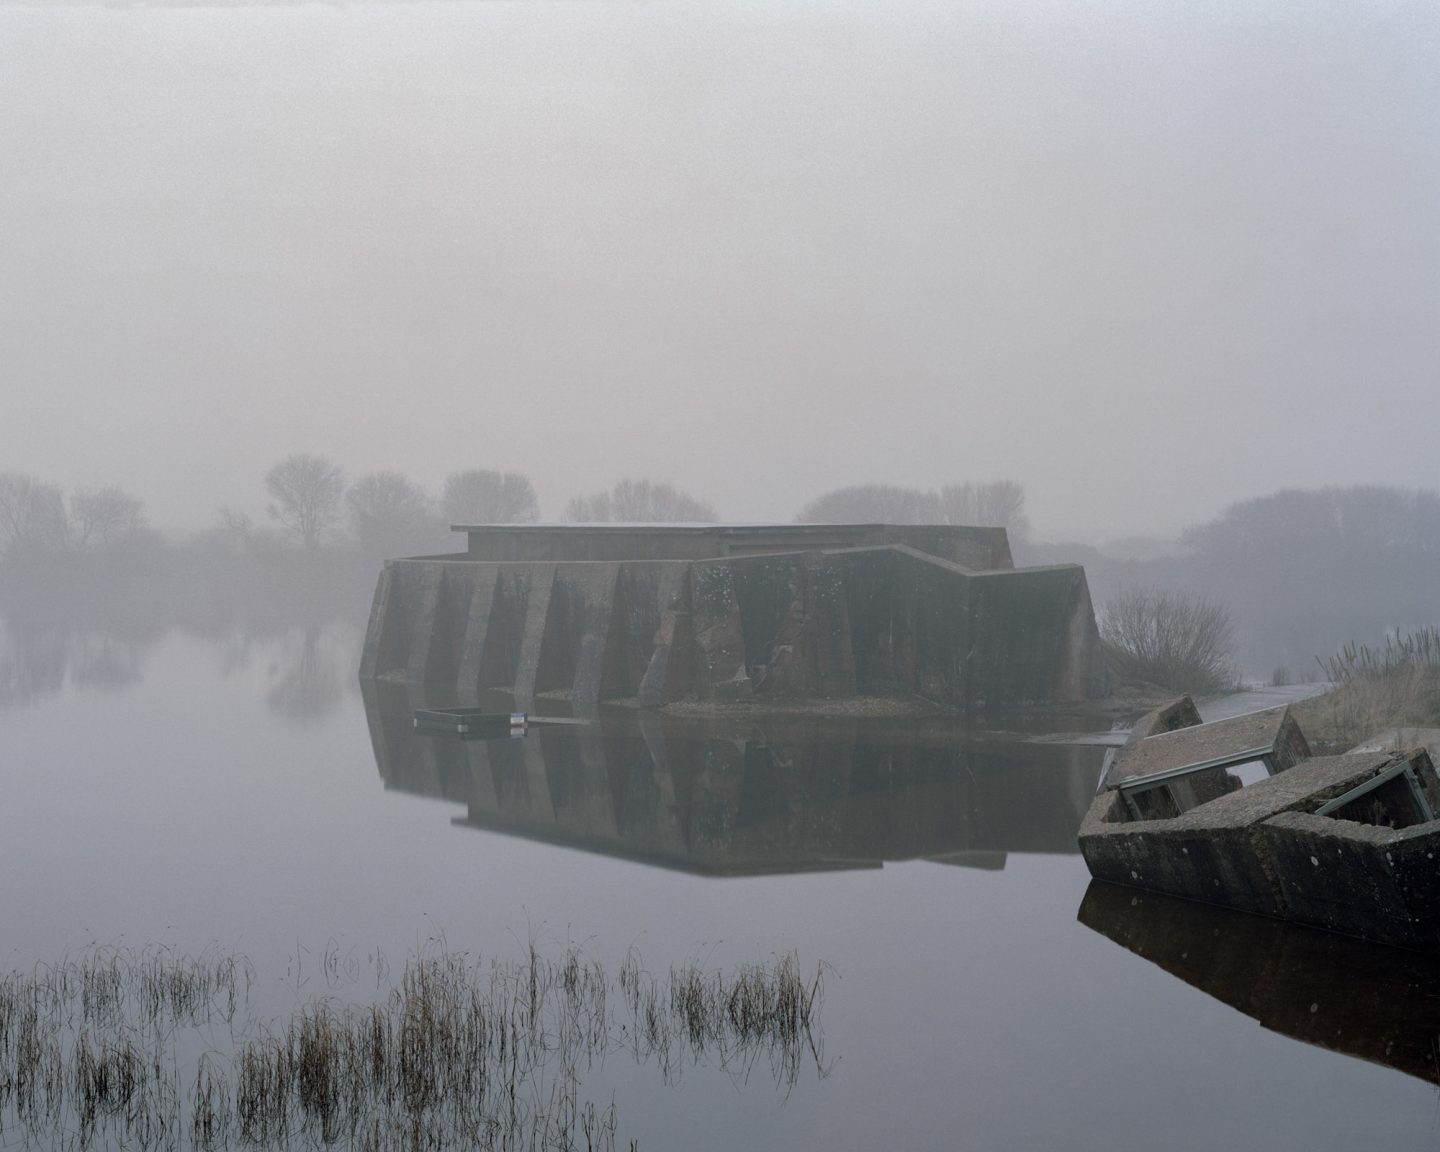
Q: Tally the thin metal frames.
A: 2